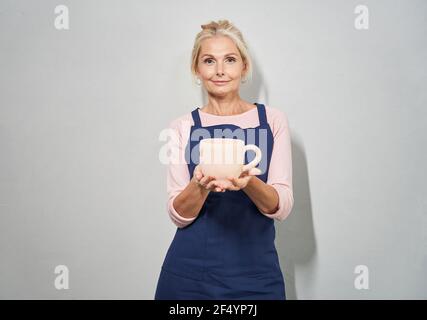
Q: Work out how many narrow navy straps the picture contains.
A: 2